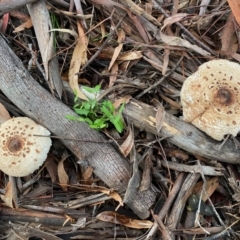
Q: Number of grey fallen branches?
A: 2